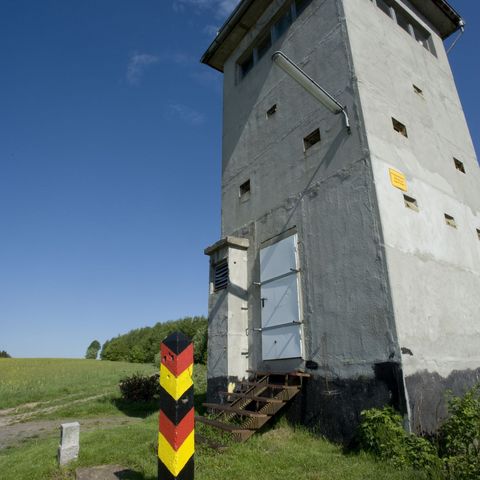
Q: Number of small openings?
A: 9